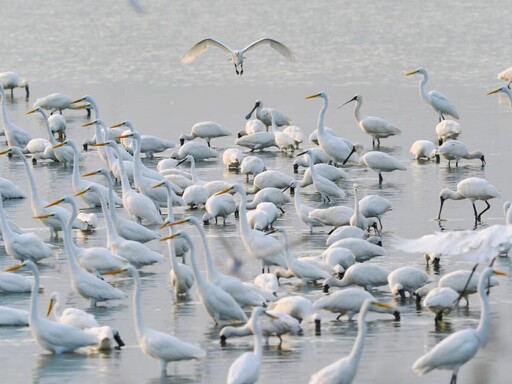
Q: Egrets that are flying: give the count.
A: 1